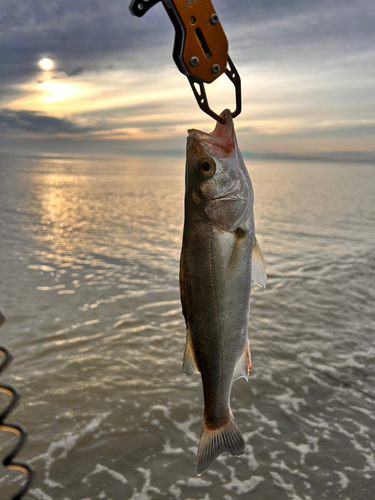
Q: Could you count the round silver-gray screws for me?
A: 3